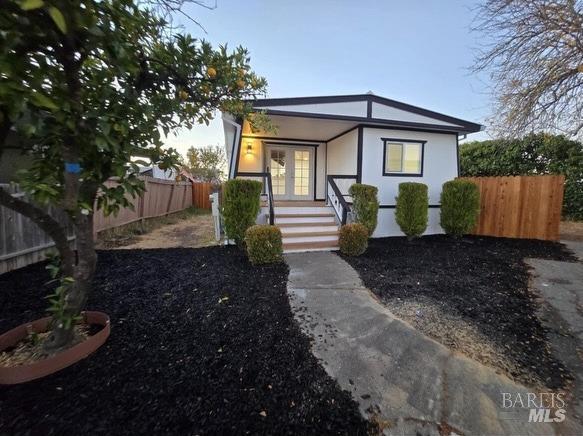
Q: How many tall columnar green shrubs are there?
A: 4